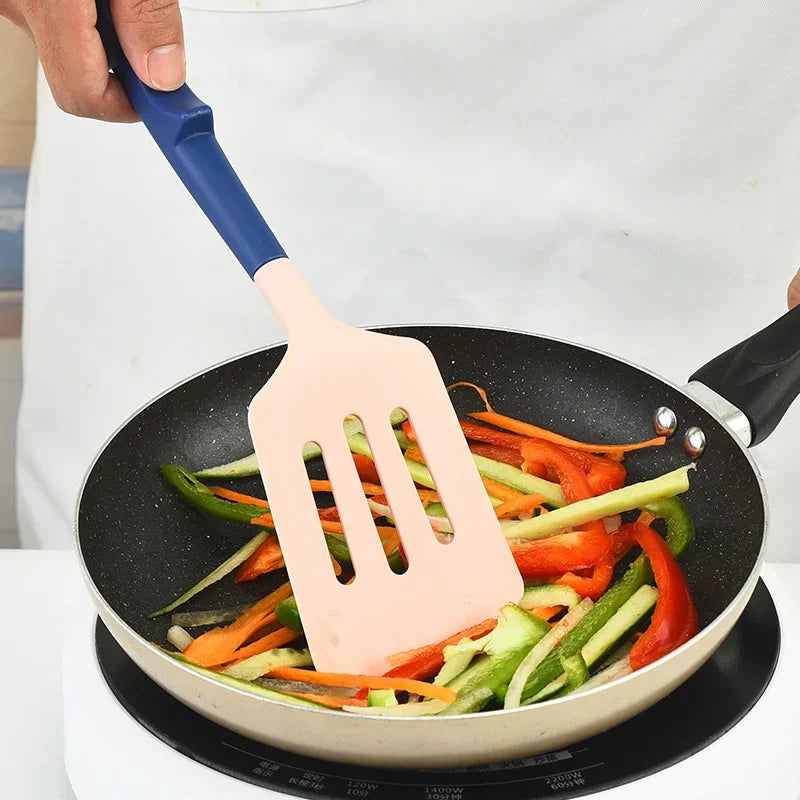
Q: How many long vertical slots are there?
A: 3